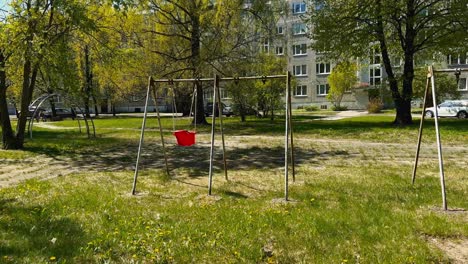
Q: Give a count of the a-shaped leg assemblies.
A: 4